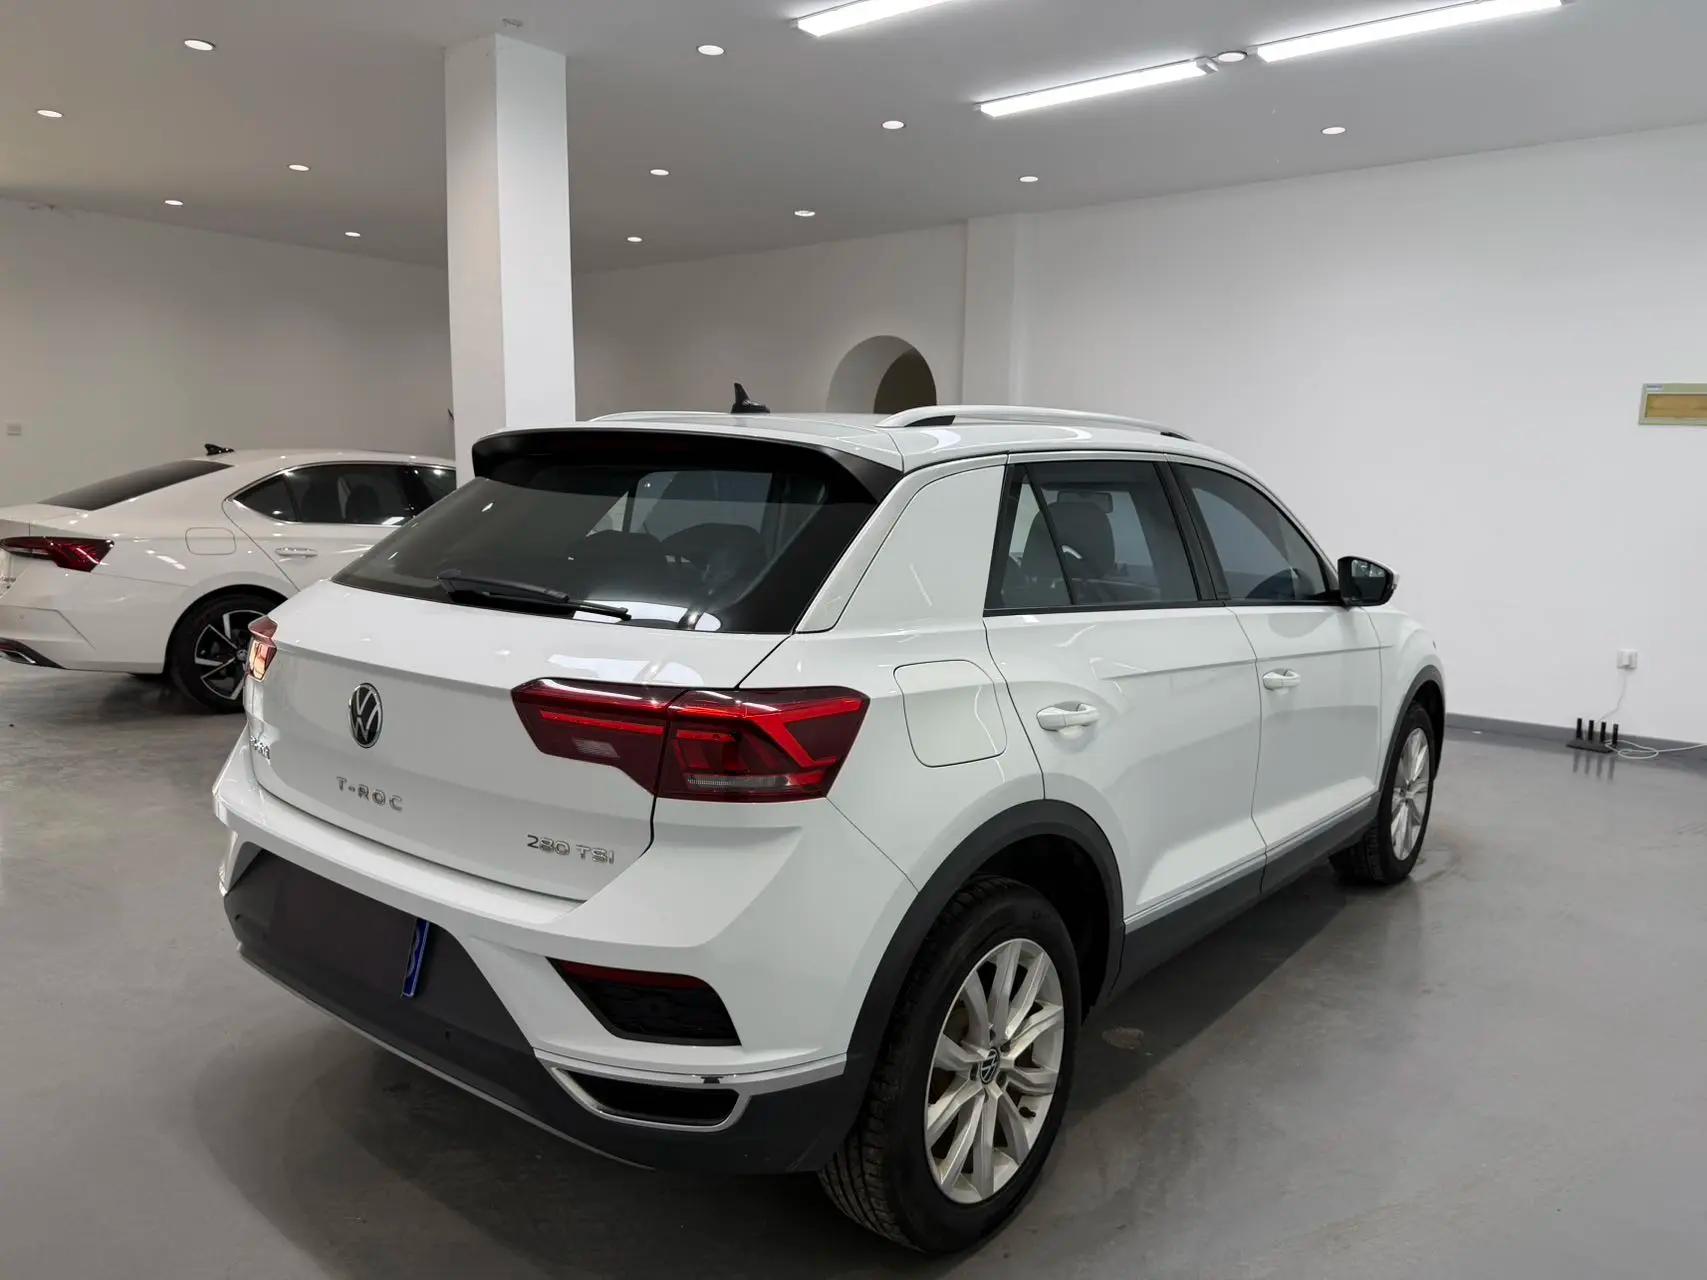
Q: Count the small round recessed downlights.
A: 13